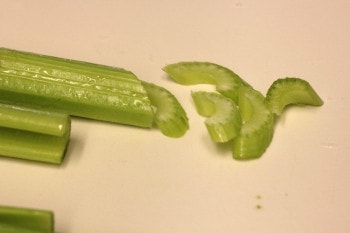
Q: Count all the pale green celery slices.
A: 5